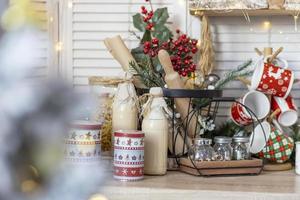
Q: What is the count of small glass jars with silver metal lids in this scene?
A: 3